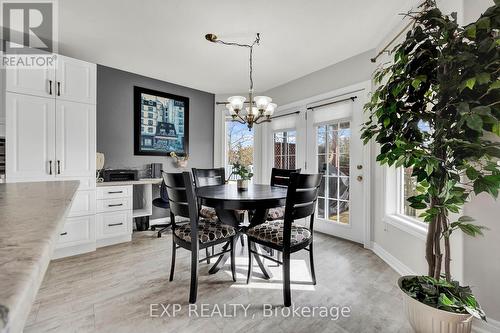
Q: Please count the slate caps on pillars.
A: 0